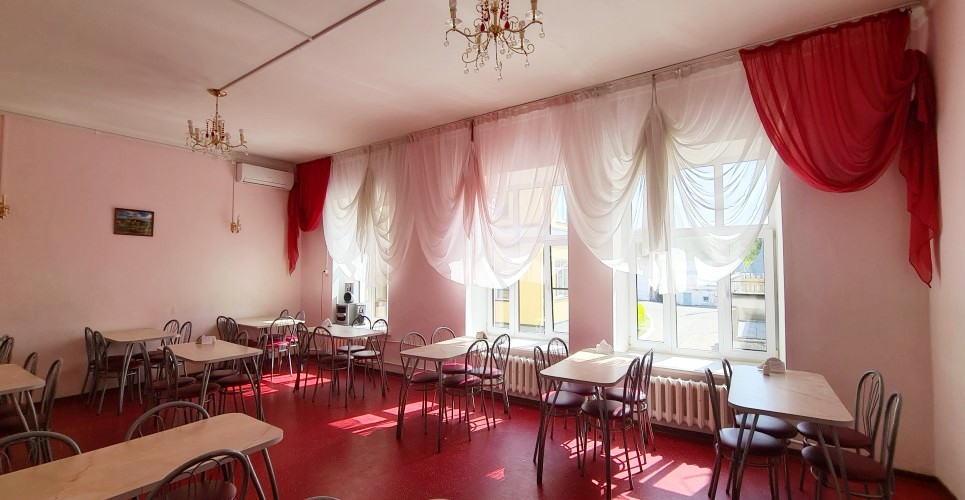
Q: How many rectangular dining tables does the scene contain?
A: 9